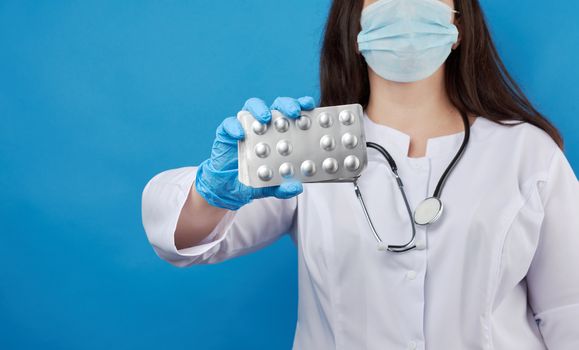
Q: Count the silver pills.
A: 14